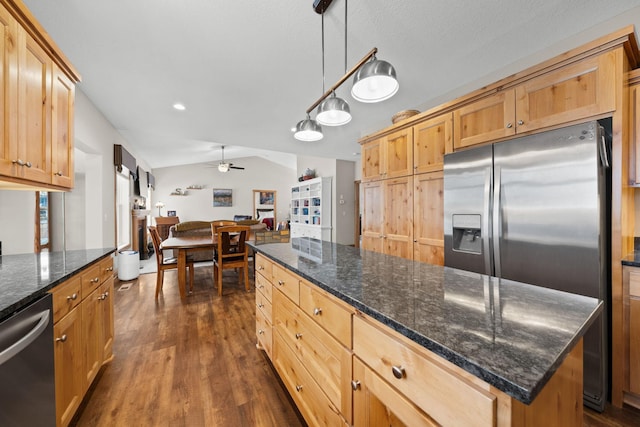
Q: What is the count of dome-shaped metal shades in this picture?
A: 3